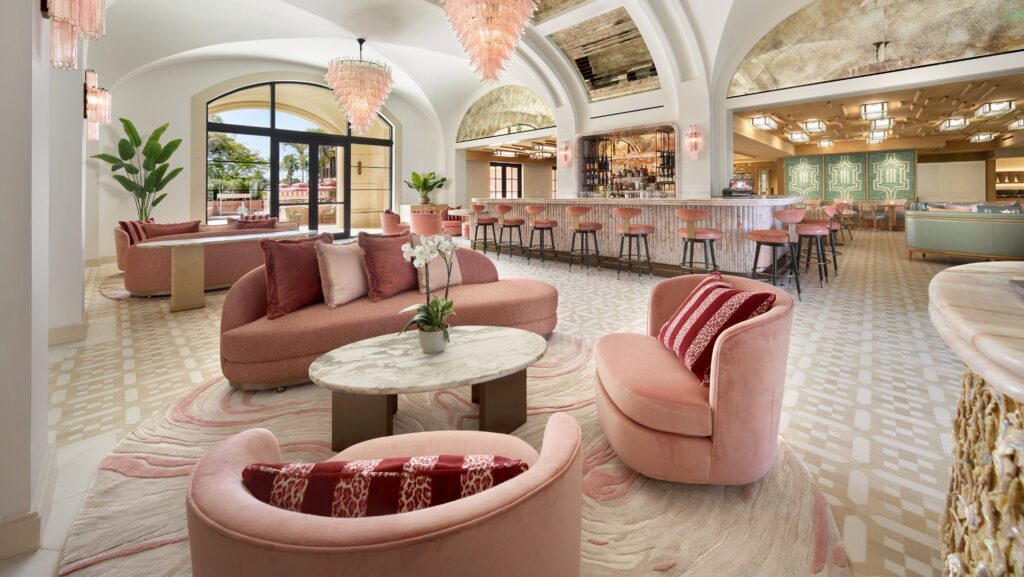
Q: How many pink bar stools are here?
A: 10